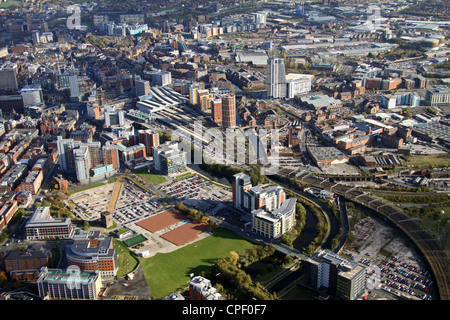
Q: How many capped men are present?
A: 0